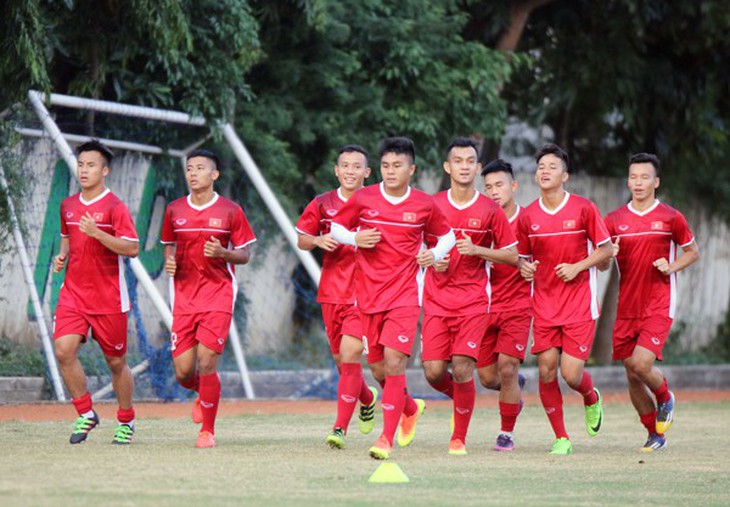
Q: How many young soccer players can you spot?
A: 8